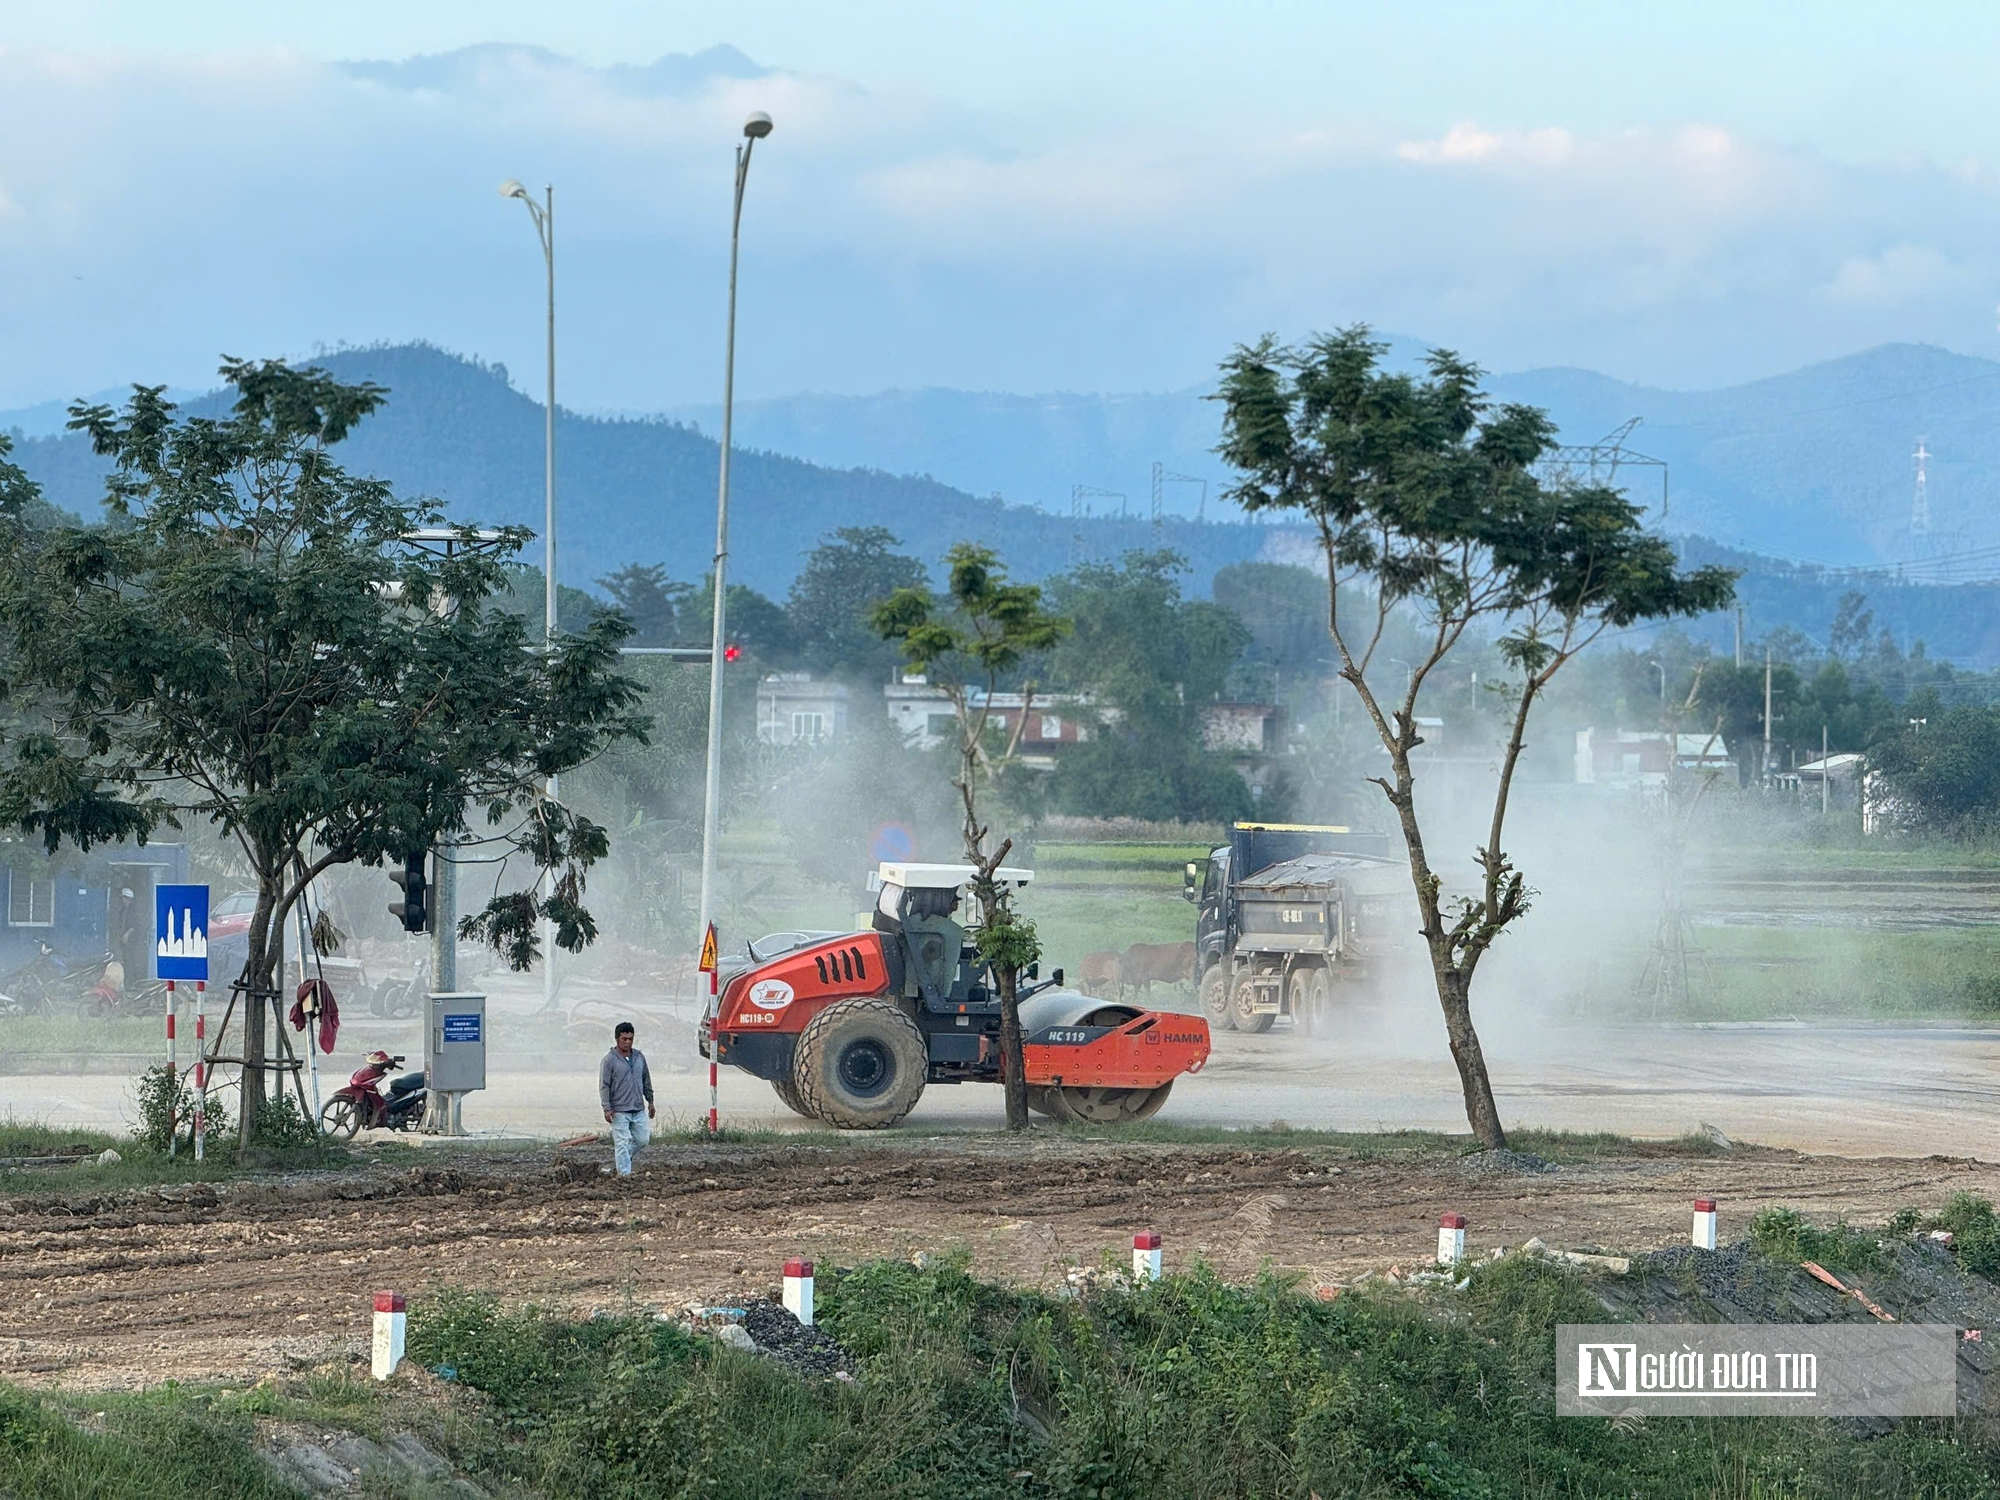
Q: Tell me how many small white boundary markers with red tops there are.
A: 5